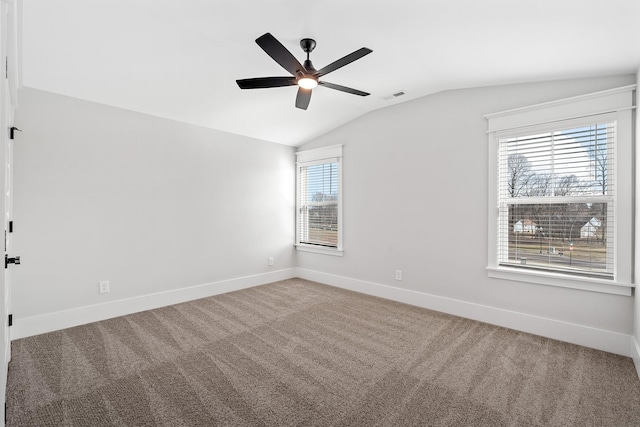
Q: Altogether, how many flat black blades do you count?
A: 5